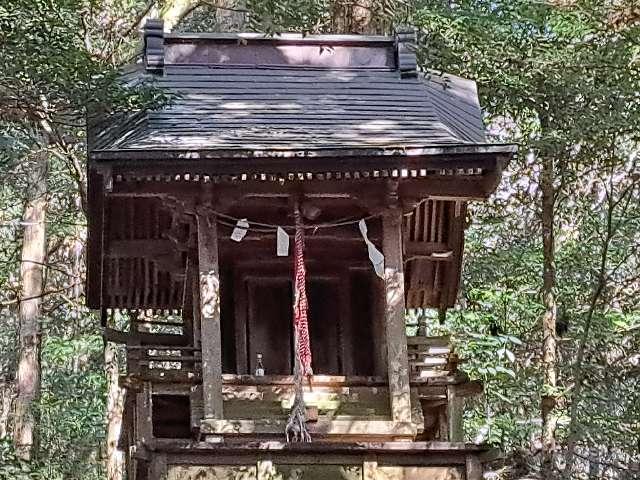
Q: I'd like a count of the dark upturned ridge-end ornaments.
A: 2